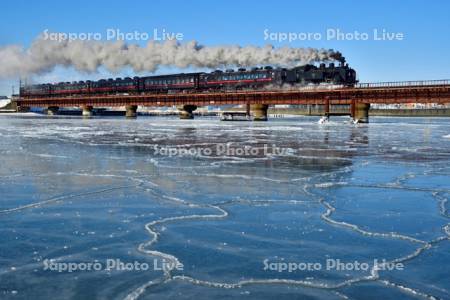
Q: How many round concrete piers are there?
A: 6